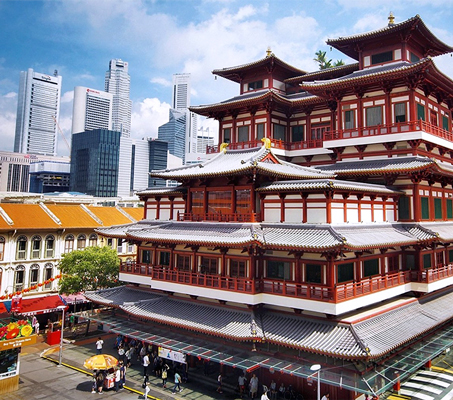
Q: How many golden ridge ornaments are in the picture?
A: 4